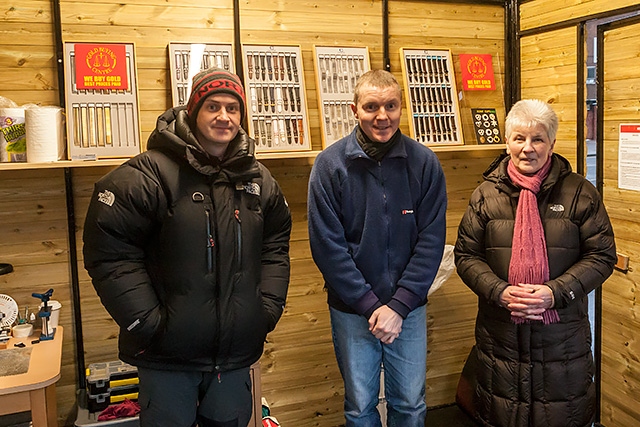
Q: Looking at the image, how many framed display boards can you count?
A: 5